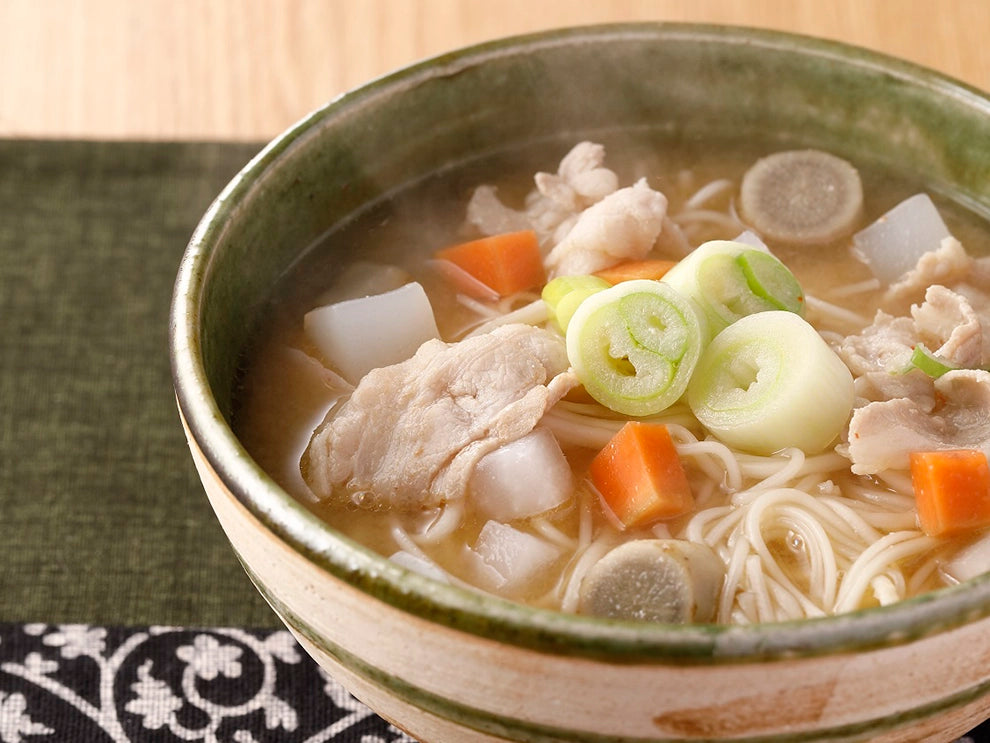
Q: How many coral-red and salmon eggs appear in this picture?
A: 0